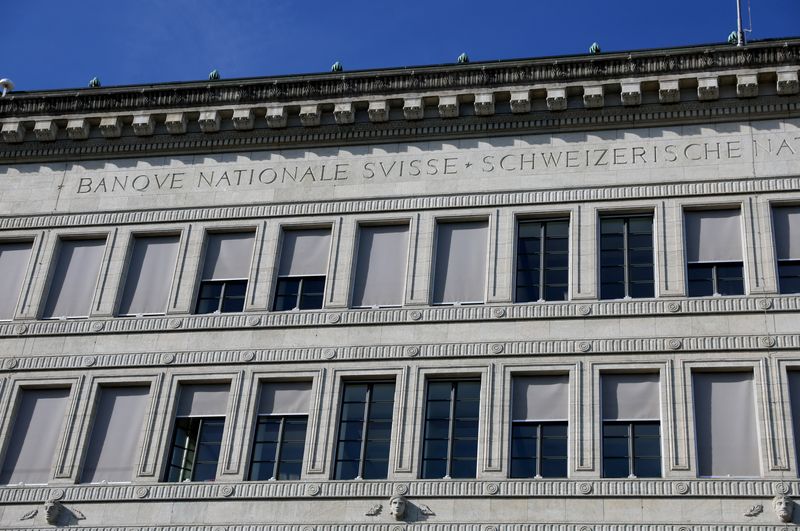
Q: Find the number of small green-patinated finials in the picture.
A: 6